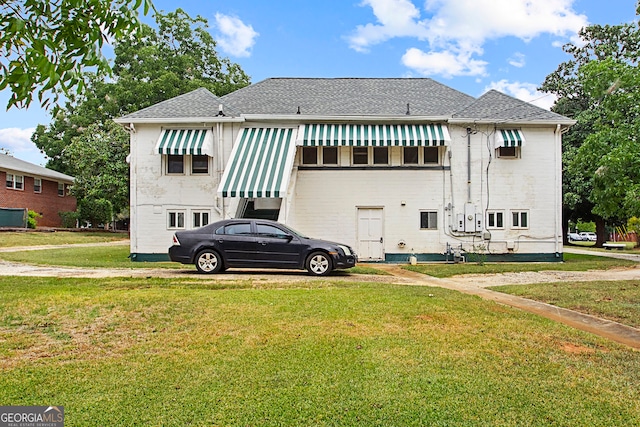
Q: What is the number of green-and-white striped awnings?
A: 4